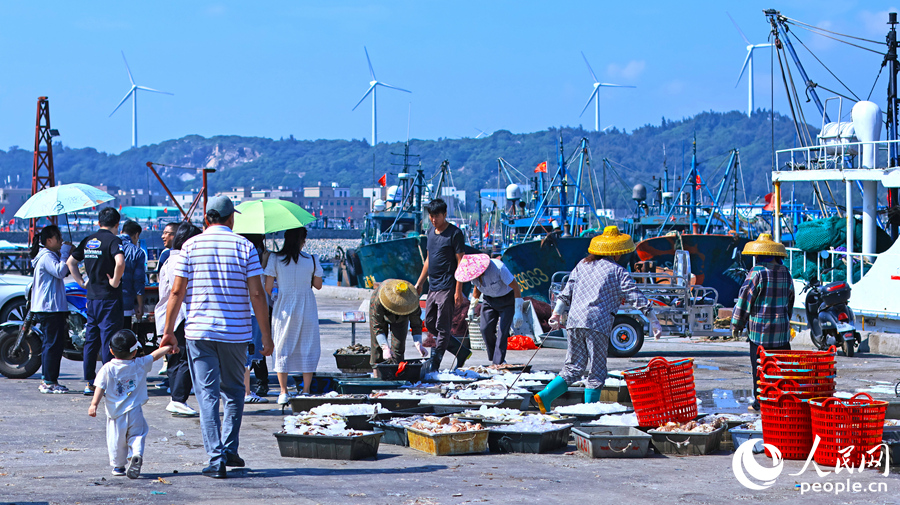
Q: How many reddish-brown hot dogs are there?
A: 0